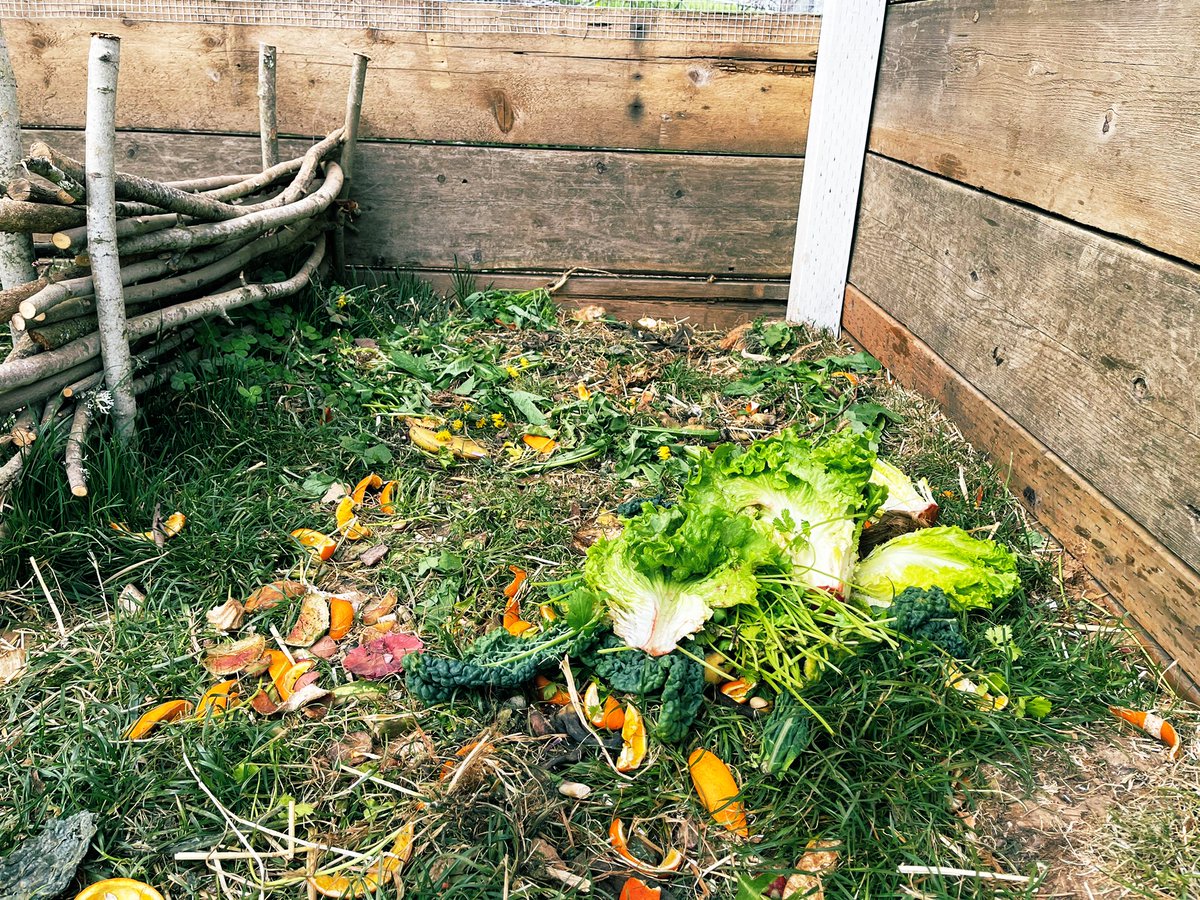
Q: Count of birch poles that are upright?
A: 4